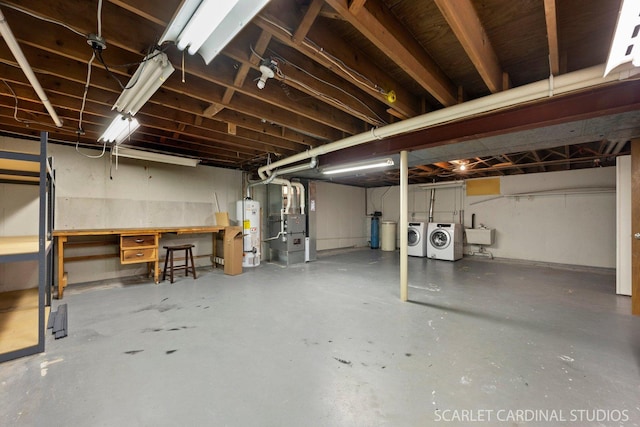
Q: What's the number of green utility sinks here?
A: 0